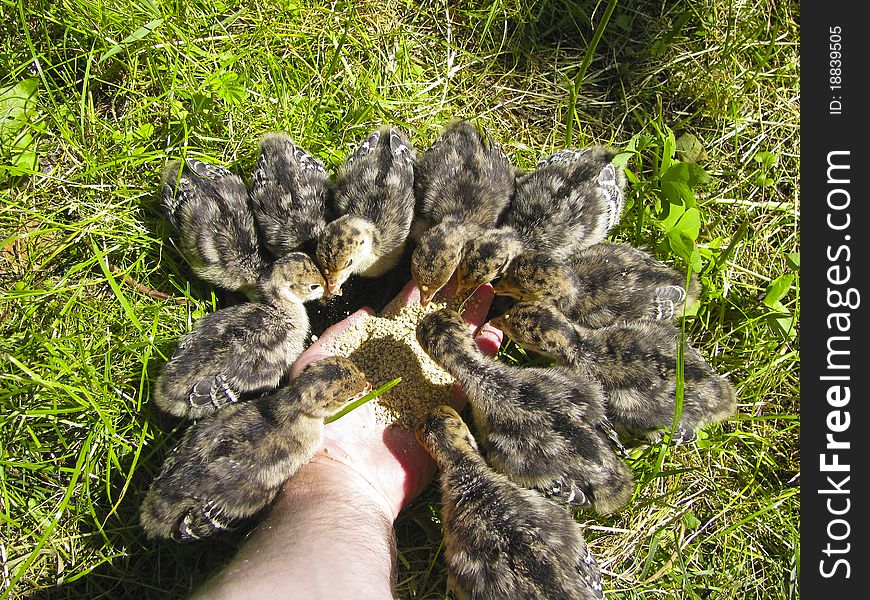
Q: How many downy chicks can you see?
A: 11